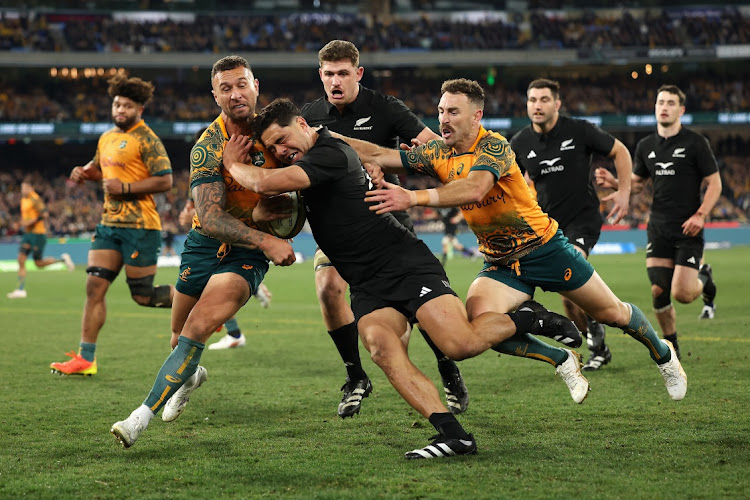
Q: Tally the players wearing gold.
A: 4